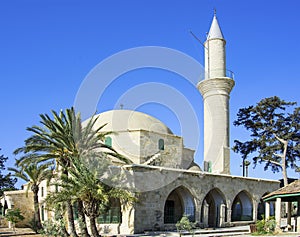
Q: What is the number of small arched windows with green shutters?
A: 2